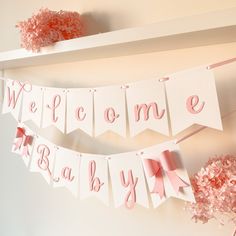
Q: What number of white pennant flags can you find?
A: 13